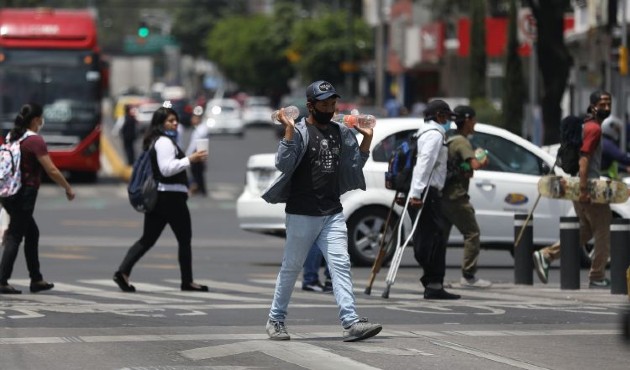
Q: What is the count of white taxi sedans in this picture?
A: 1